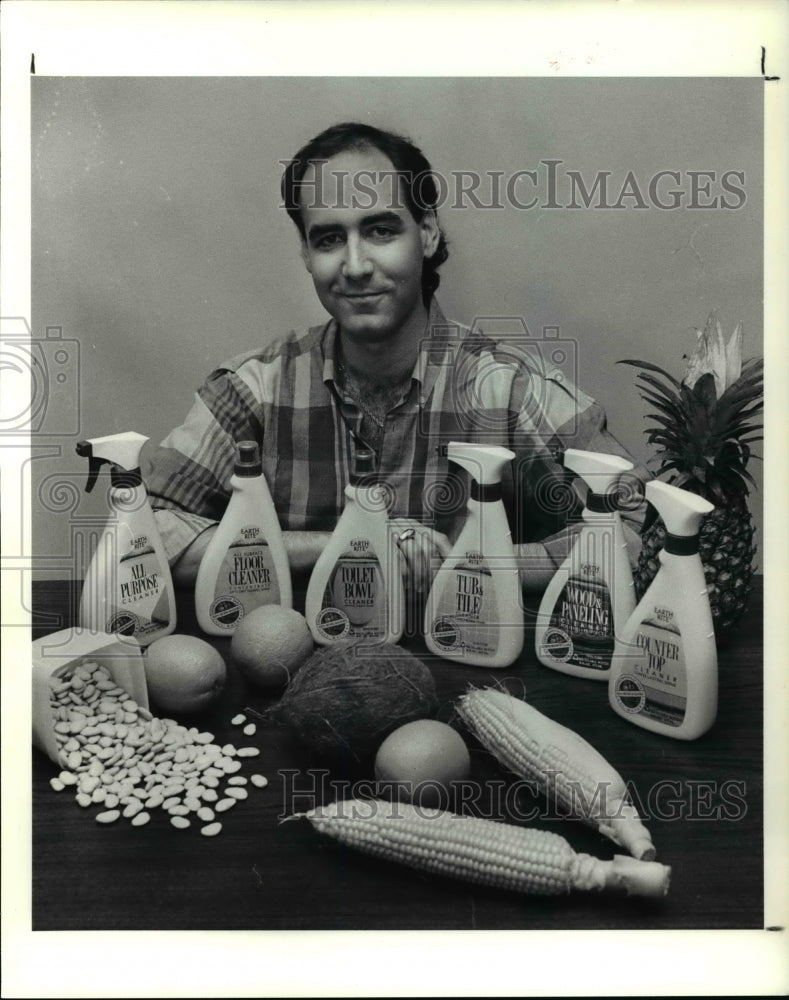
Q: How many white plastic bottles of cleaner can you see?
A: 6